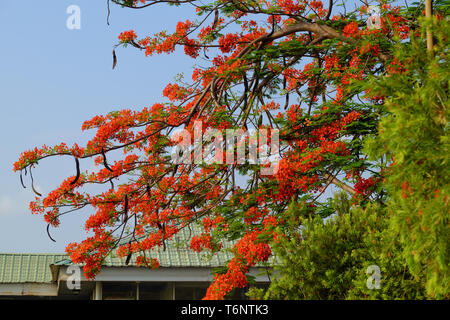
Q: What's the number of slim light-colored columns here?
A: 3